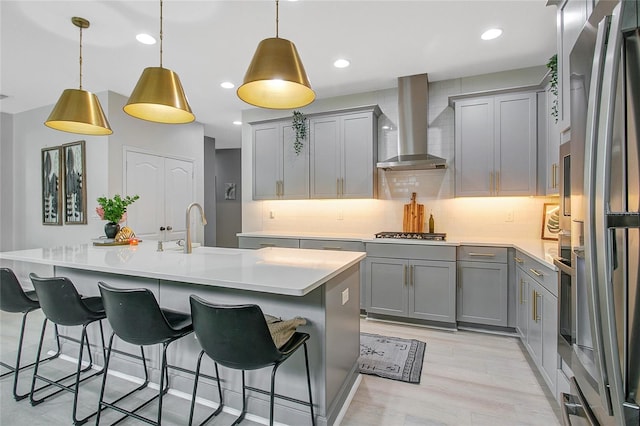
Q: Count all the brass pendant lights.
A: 3